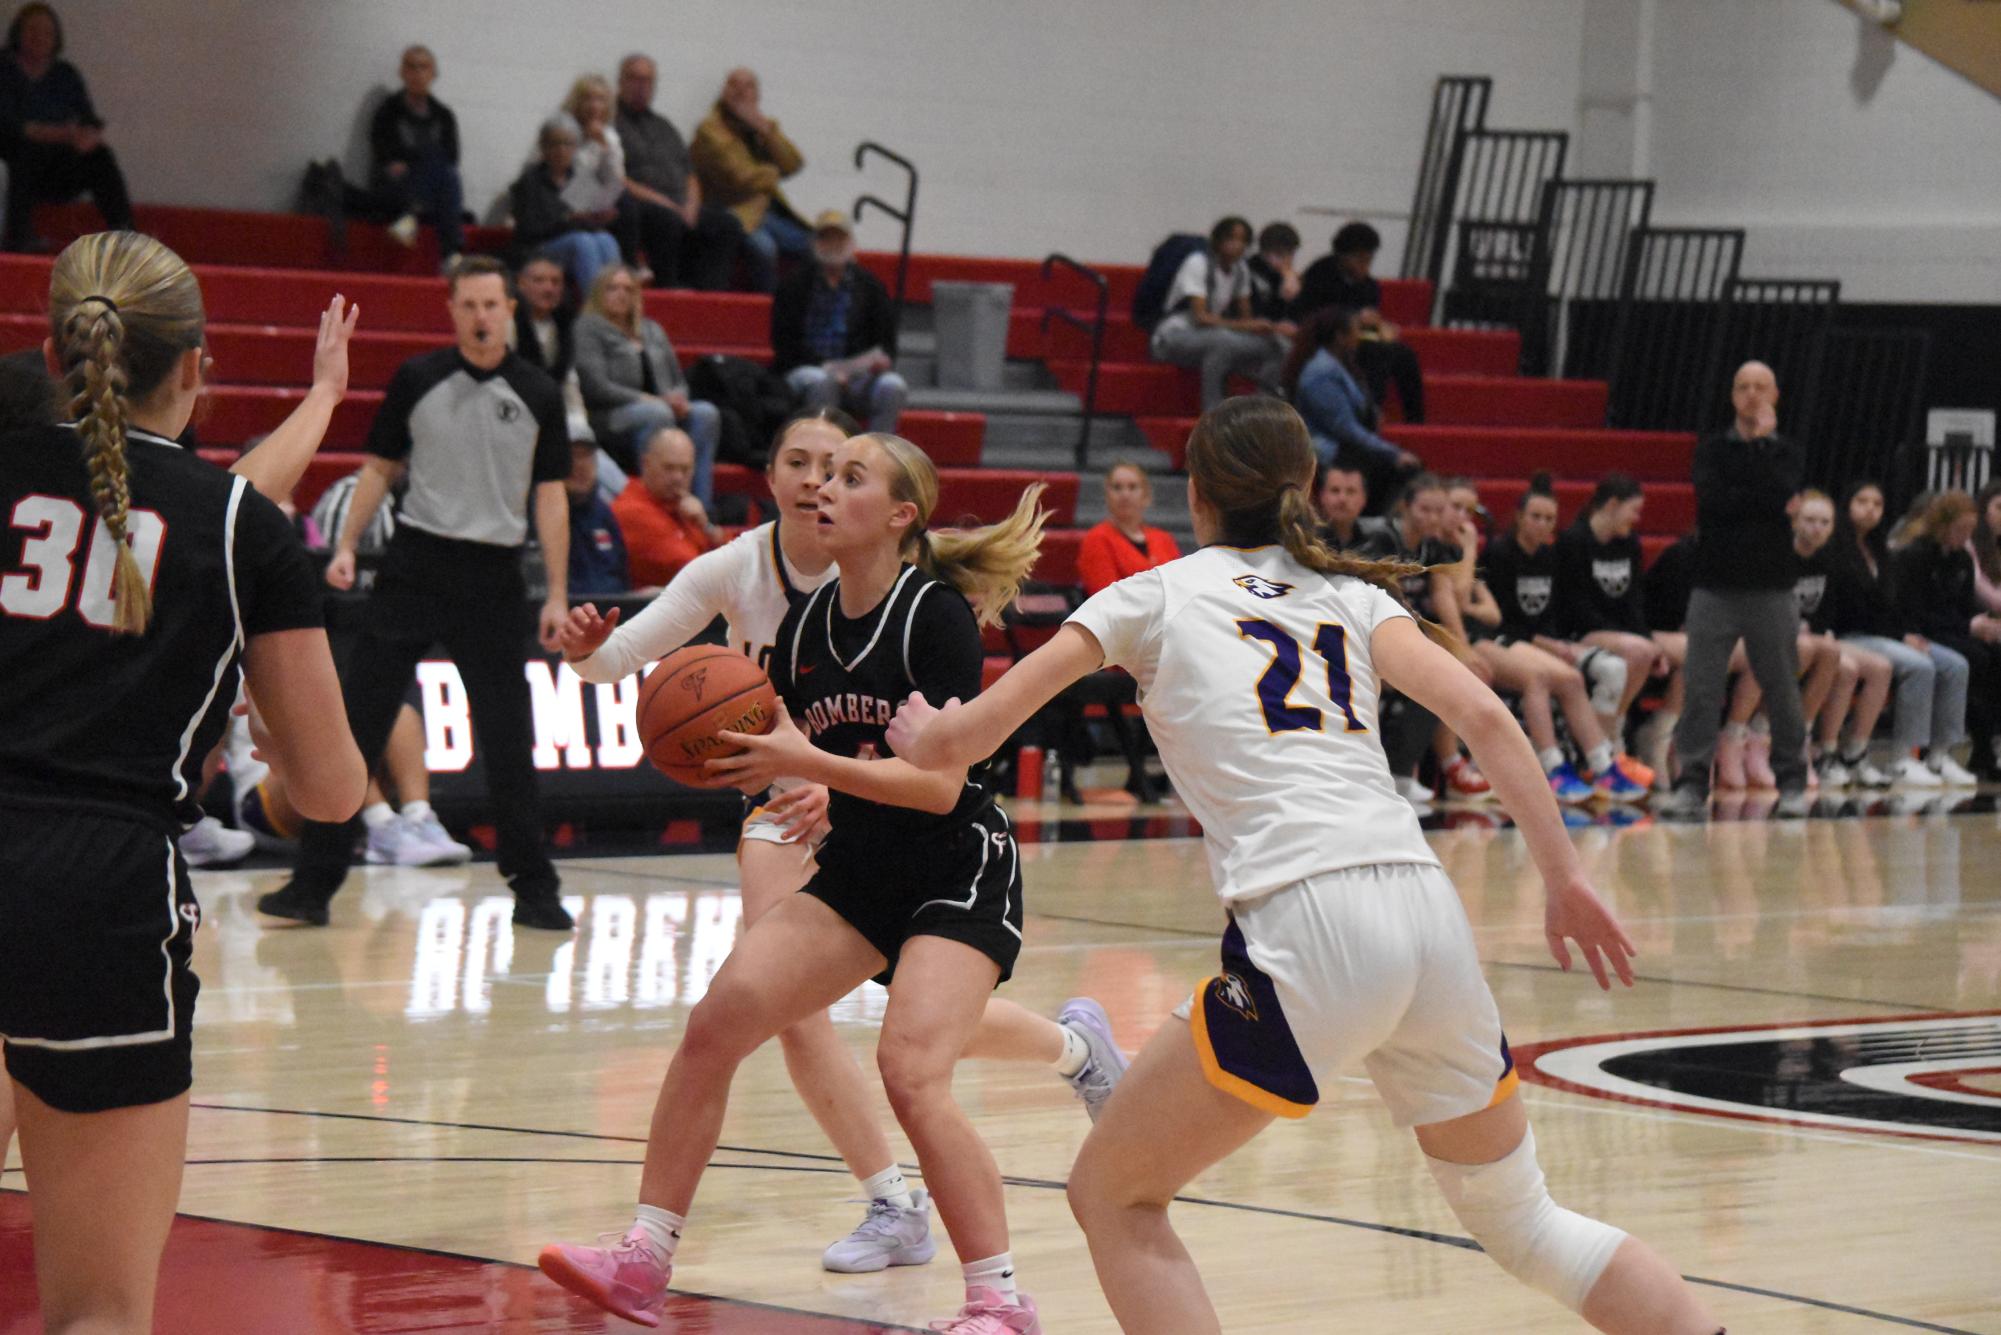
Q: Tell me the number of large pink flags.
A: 0